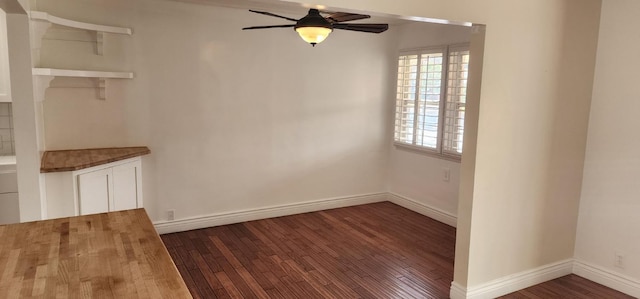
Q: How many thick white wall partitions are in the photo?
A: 2